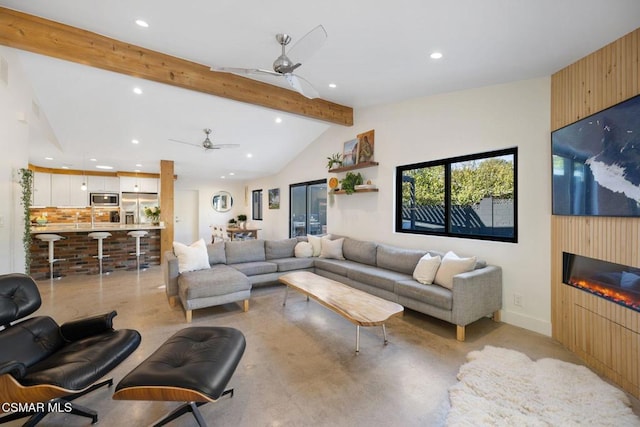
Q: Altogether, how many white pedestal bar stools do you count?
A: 3